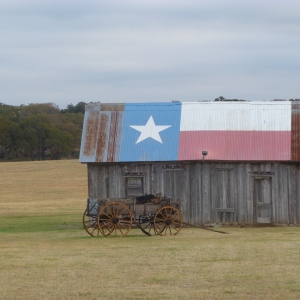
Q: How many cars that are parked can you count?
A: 0